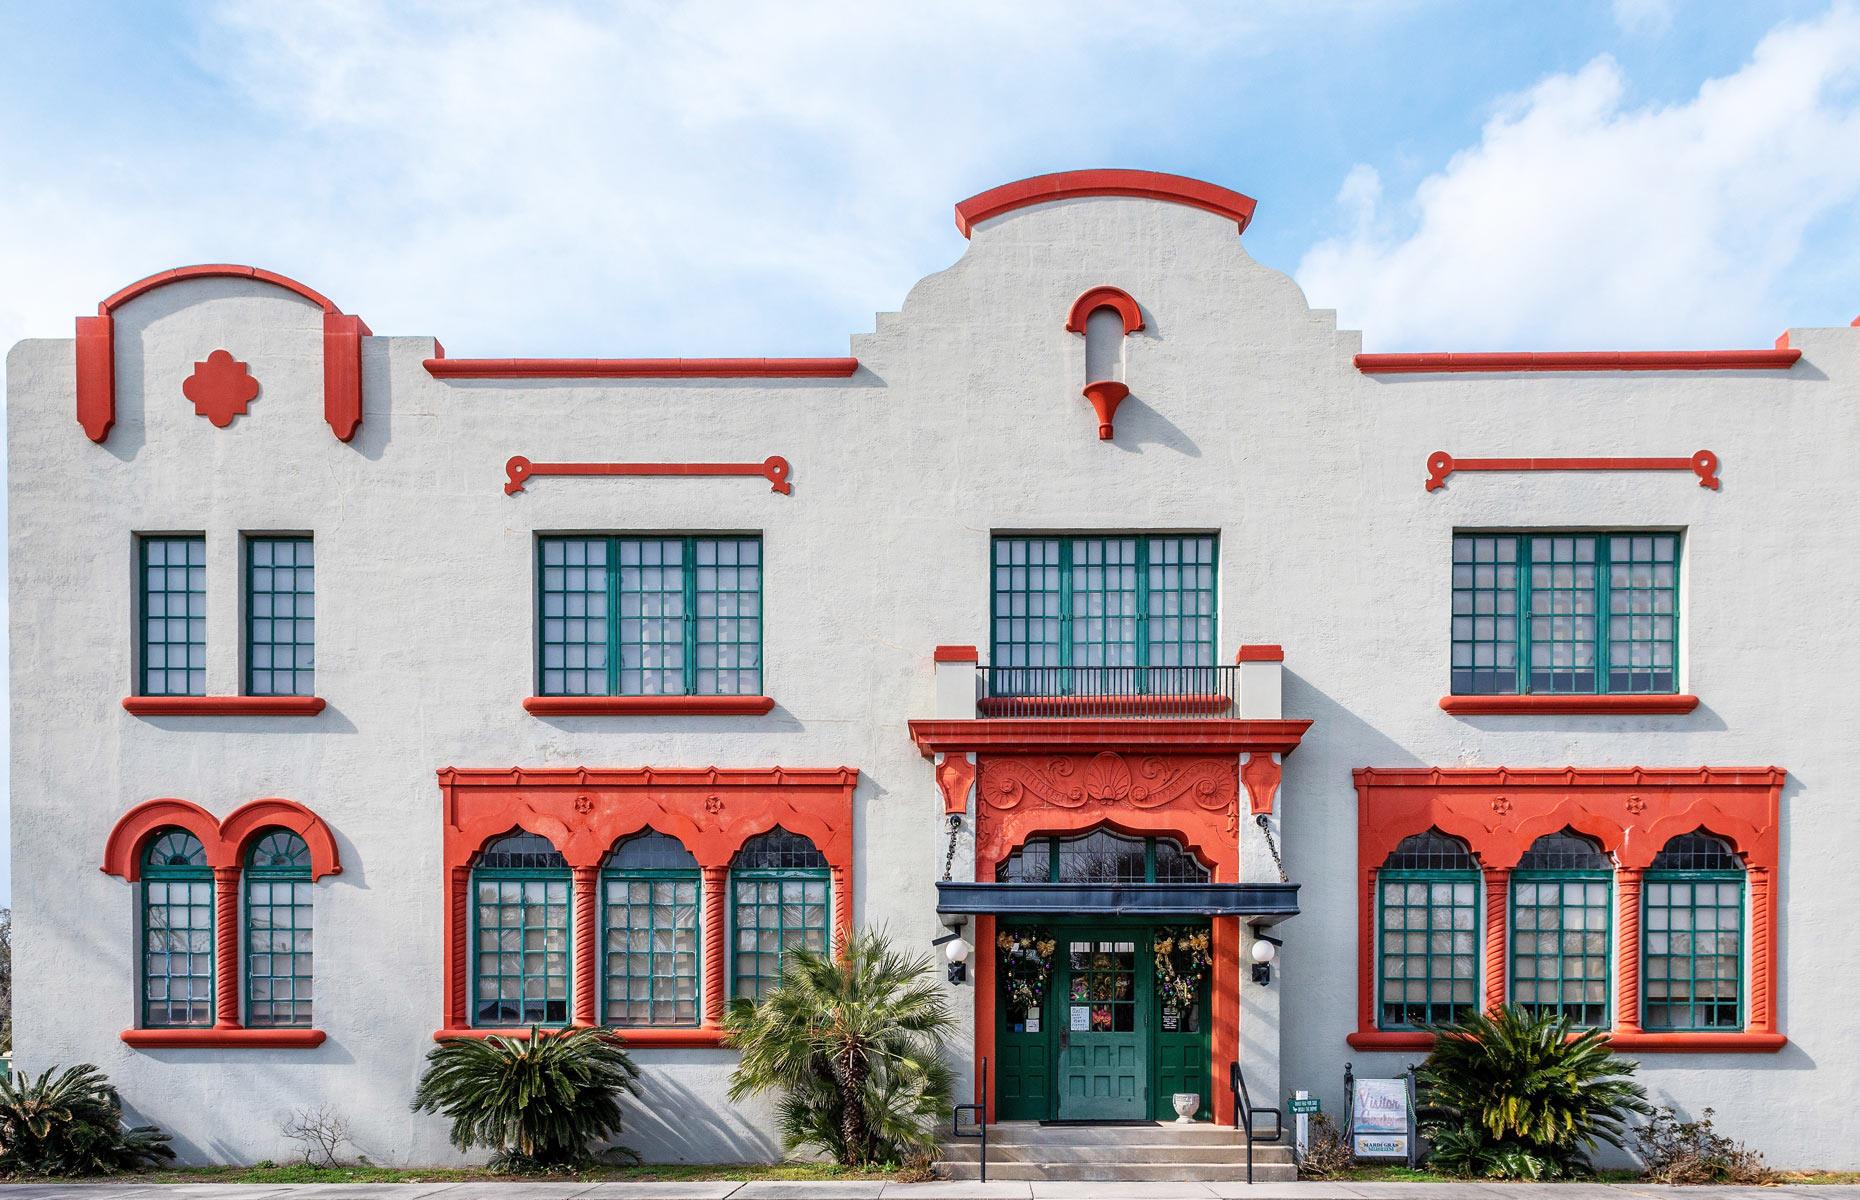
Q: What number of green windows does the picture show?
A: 13